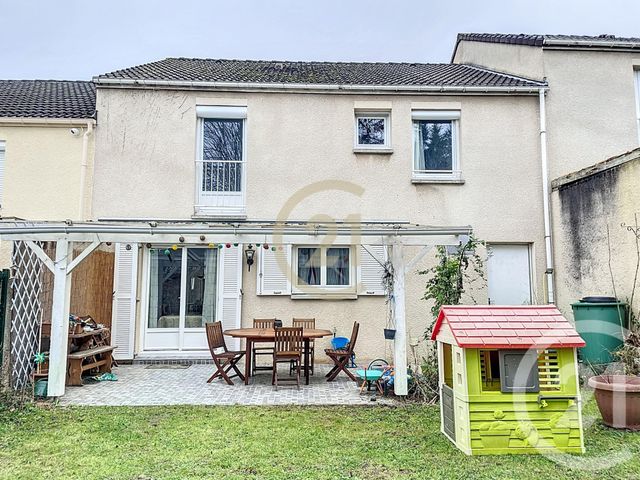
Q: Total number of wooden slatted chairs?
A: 5